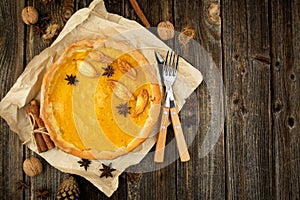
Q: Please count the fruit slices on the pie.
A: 5